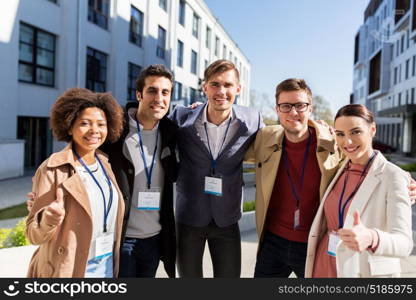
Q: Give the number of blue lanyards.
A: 5